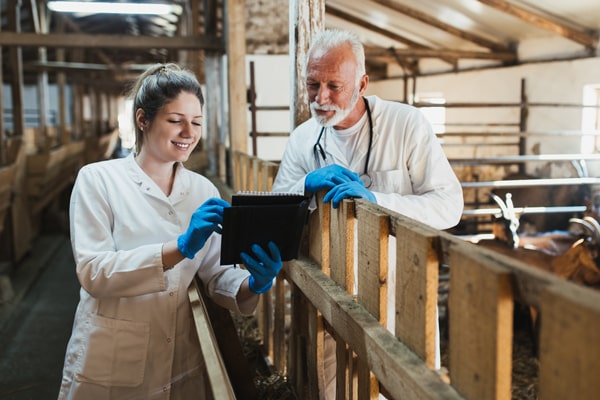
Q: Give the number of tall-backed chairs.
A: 0